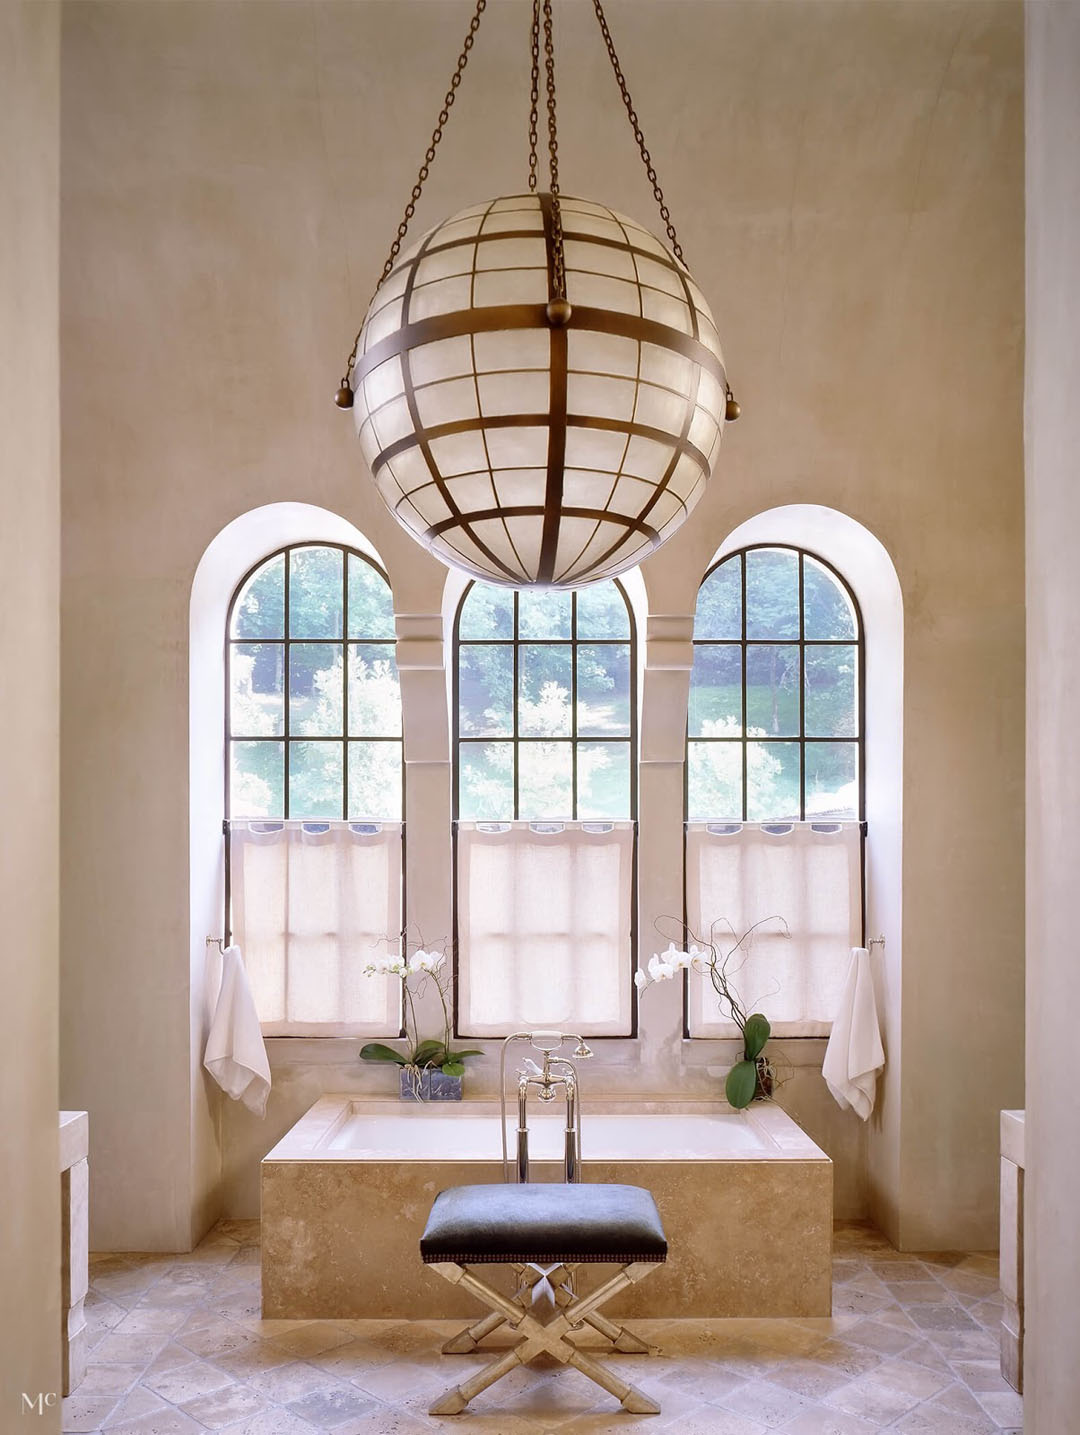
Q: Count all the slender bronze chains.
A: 4